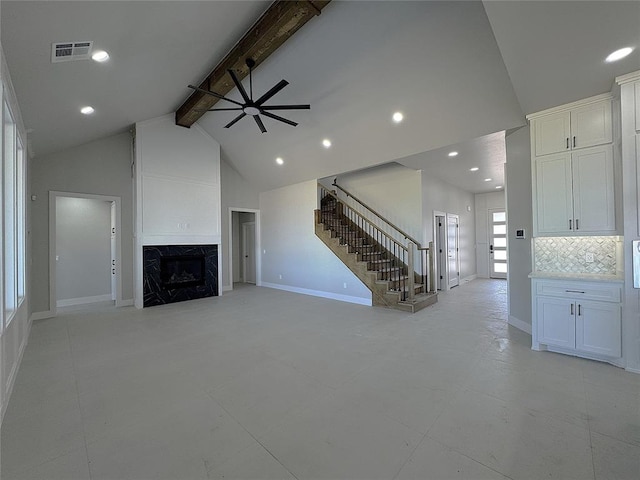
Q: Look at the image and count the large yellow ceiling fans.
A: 0